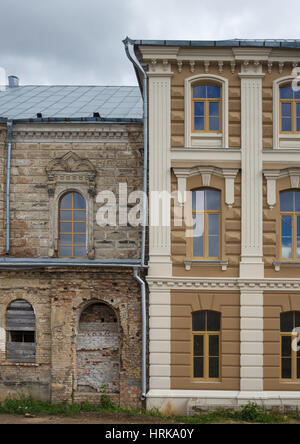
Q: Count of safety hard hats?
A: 0